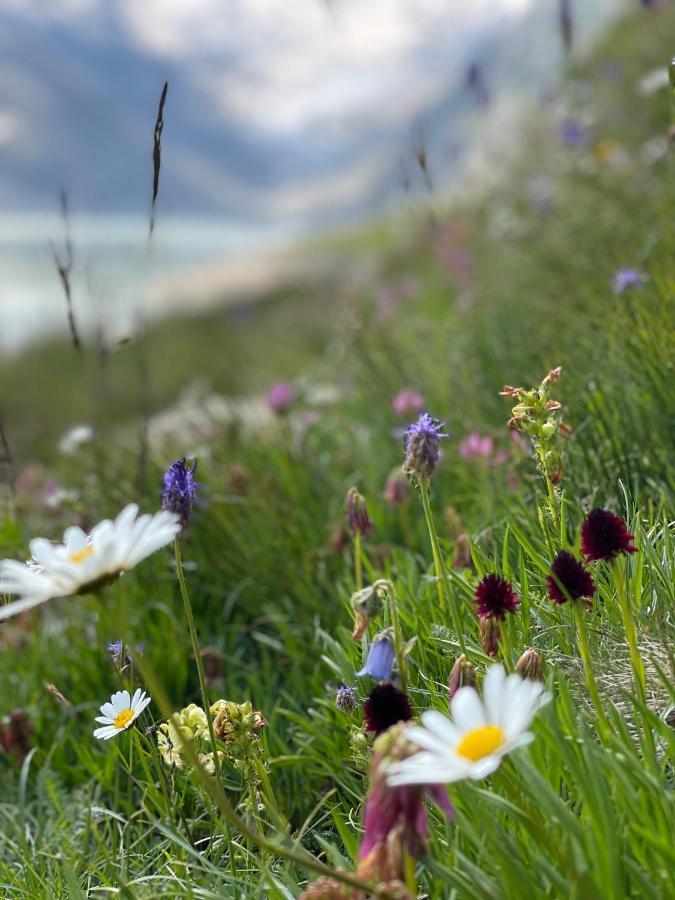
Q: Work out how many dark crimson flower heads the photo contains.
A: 4